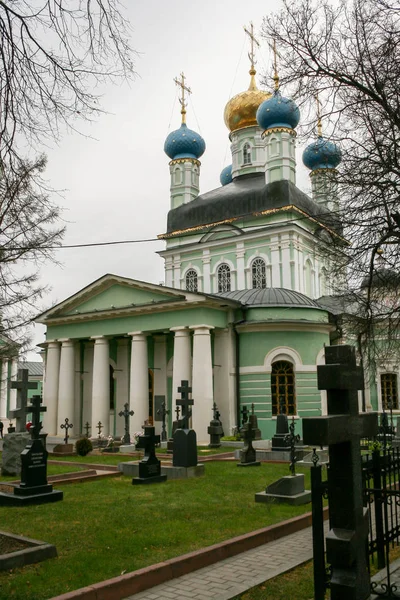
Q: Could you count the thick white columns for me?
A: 6